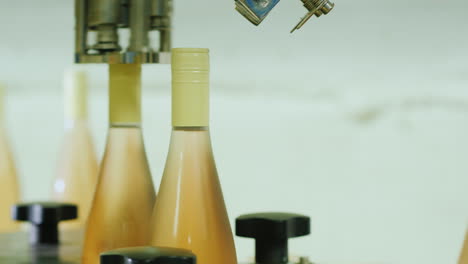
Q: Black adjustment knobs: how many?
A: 3